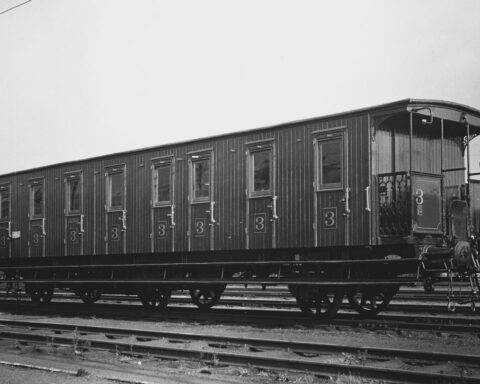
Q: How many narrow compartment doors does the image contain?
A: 8